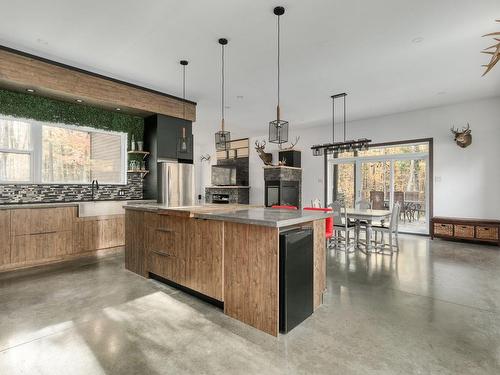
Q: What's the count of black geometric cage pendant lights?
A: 3